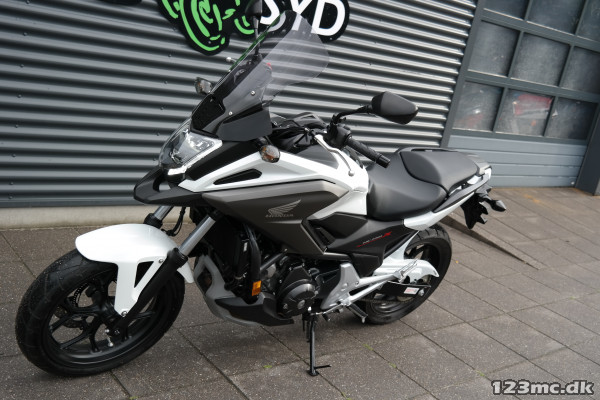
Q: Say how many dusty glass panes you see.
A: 9